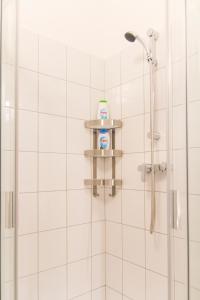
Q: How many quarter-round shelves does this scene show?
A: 3